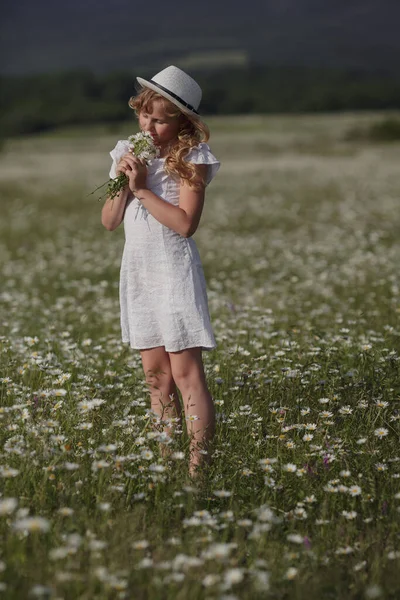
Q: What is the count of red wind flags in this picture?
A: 0